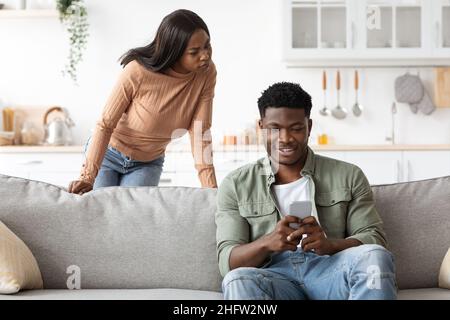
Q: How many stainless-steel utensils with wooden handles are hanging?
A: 3